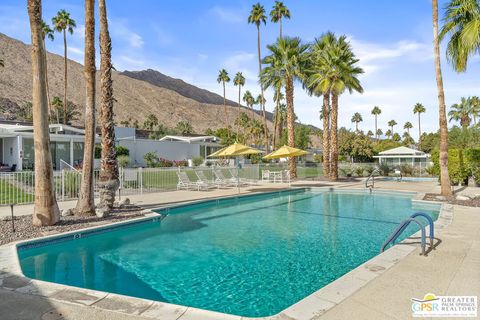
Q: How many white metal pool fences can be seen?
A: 1